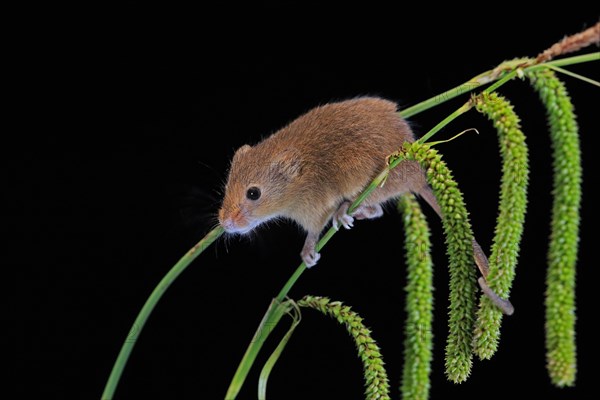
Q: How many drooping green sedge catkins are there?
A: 5